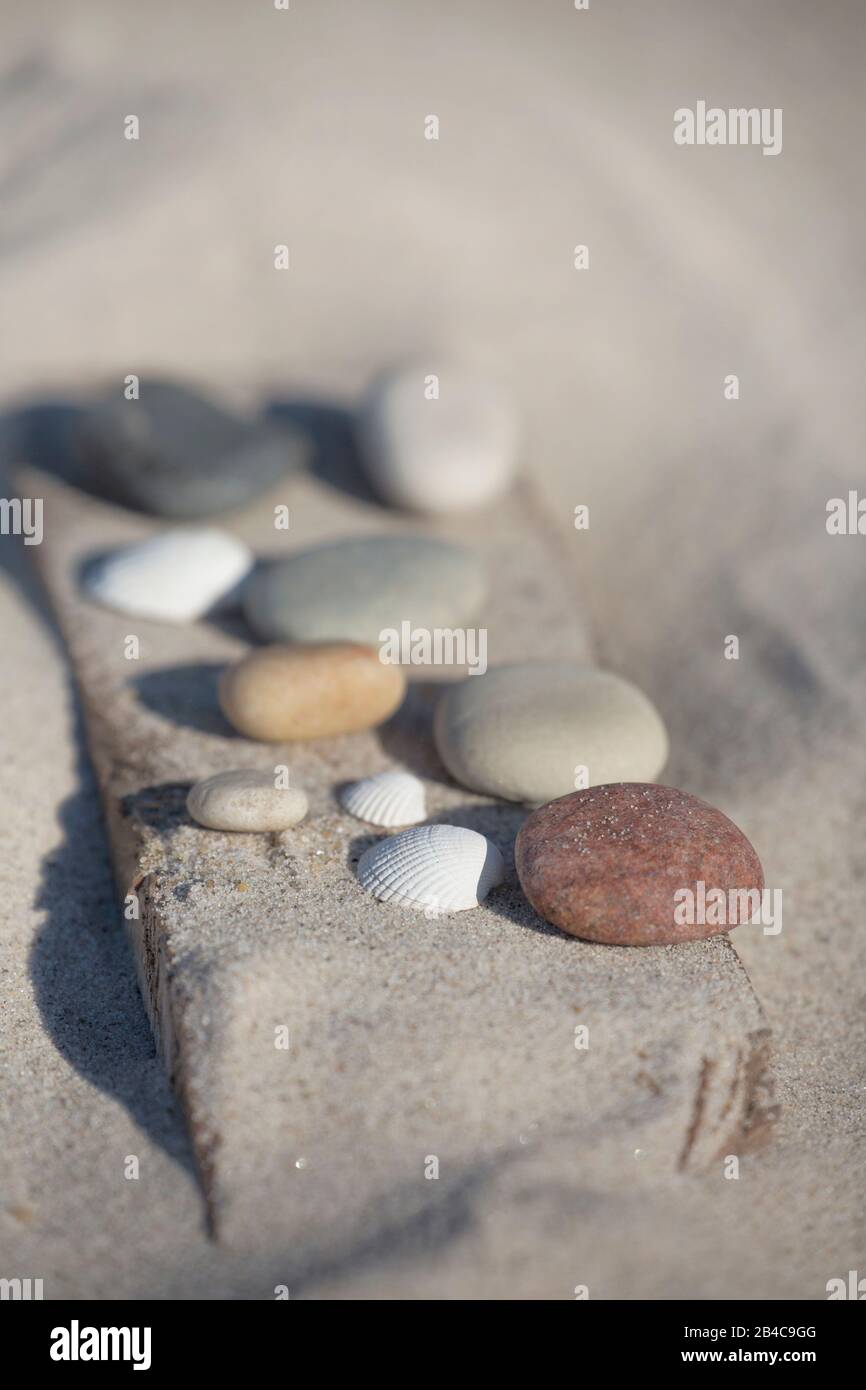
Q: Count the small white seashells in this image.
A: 3